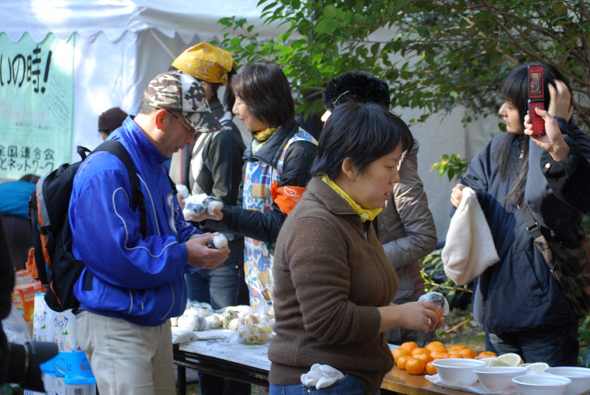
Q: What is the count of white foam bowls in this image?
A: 4